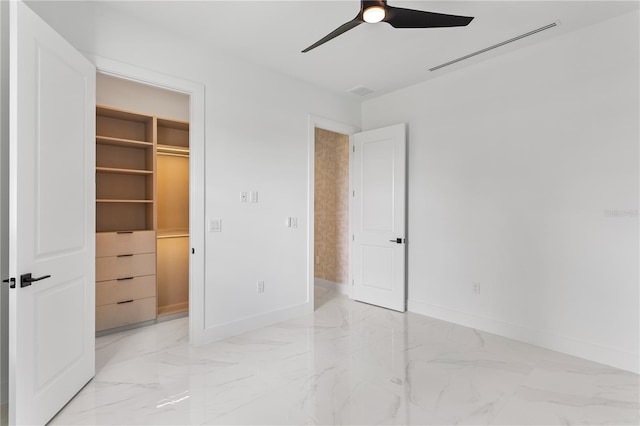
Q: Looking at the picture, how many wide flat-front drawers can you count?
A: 4